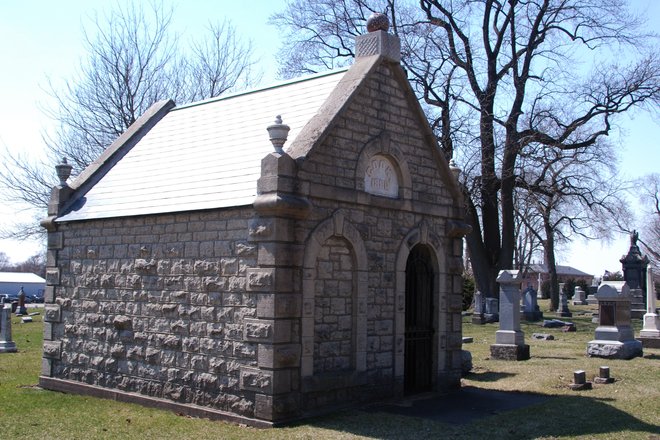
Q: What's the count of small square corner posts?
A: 2